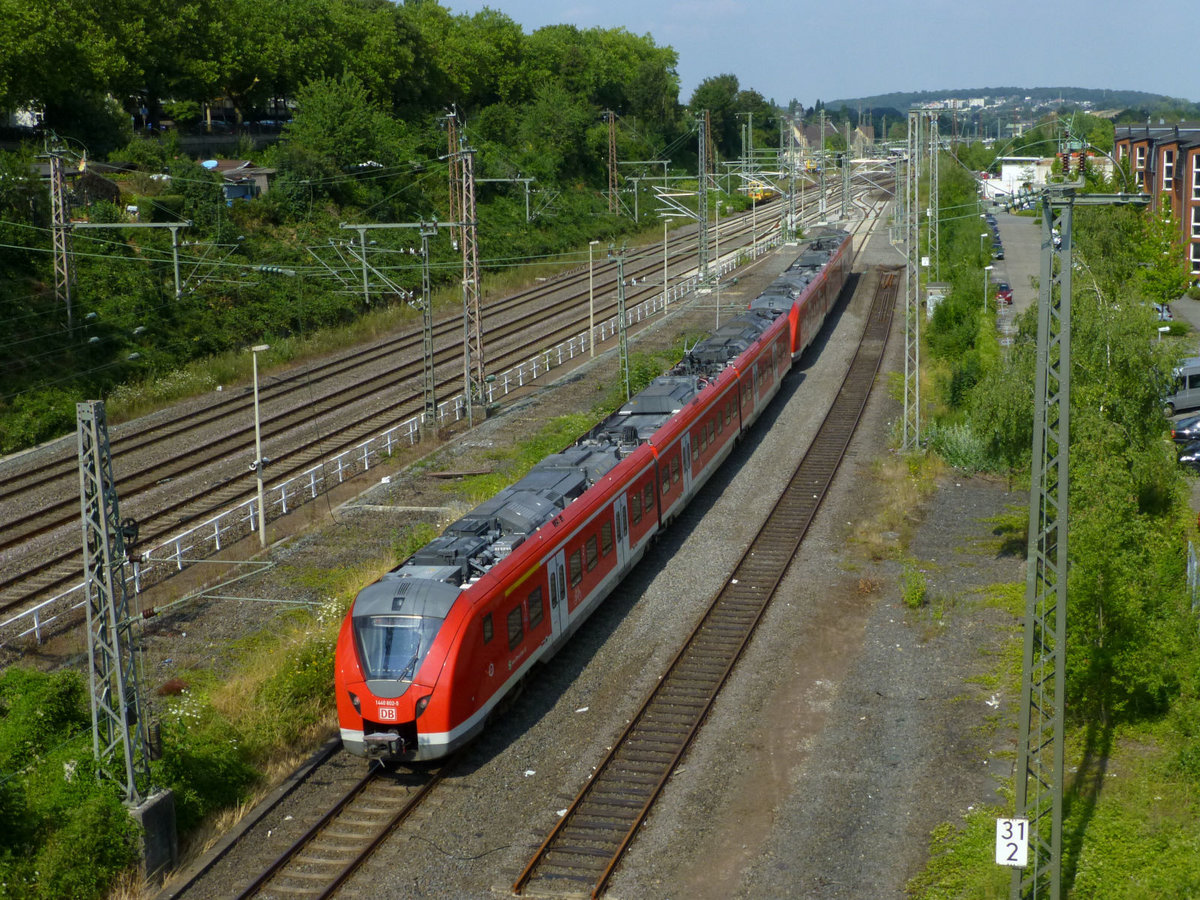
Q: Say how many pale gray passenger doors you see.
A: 5